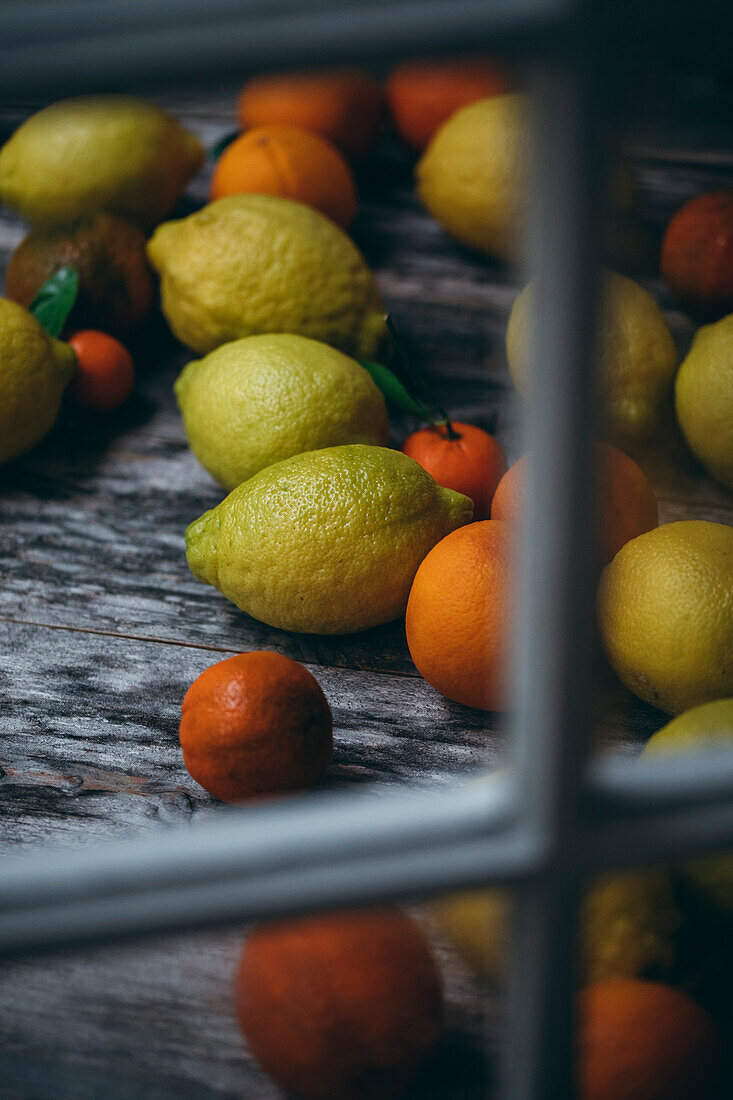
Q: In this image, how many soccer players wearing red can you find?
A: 0